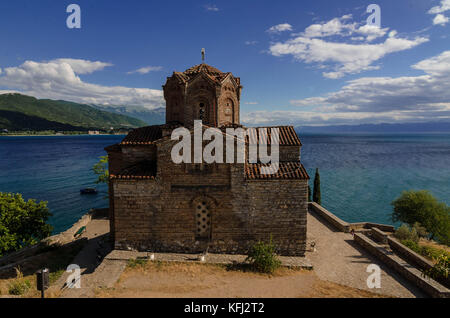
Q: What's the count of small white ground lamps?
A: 2